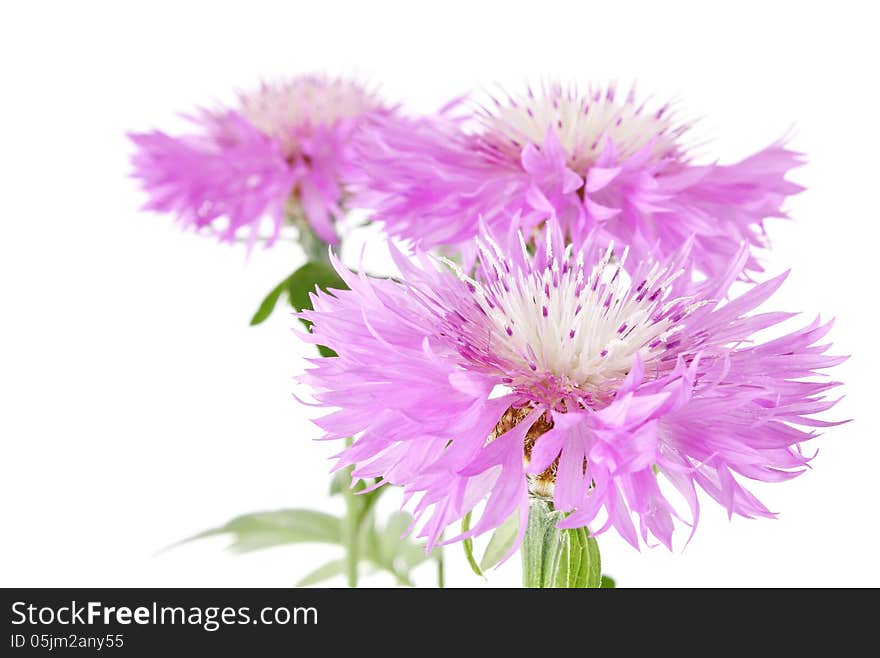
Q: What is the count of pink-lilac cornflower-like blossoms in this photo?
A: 3